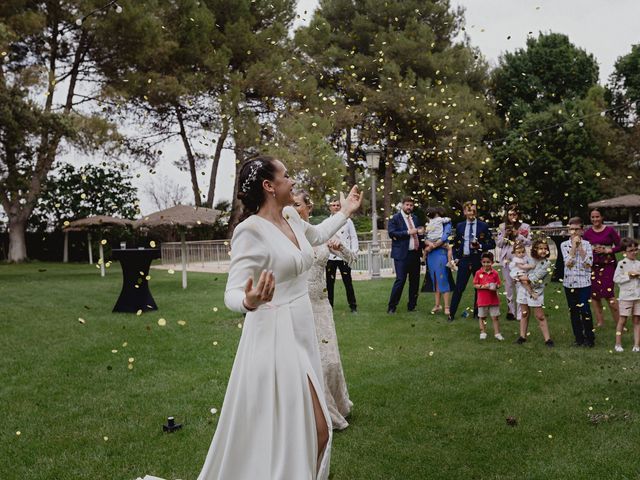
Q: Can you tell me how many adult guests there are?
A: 6